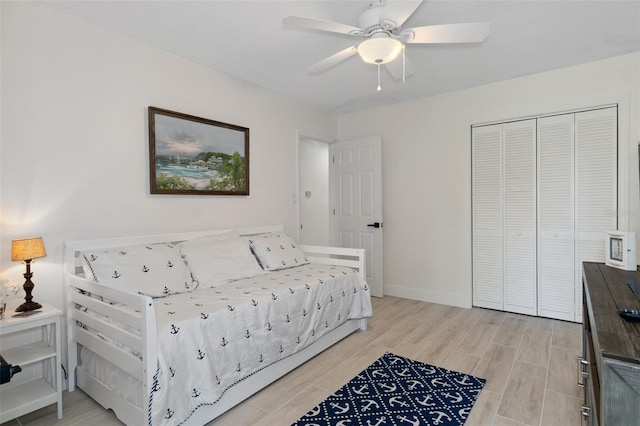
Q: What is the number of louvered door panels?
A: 4